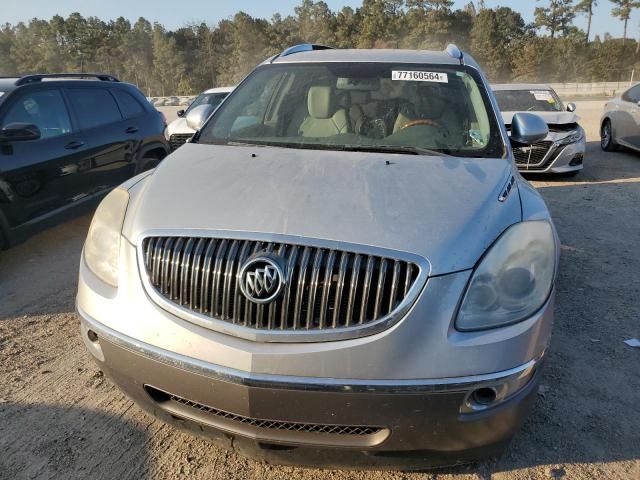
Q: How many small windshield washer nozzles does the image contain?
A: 2